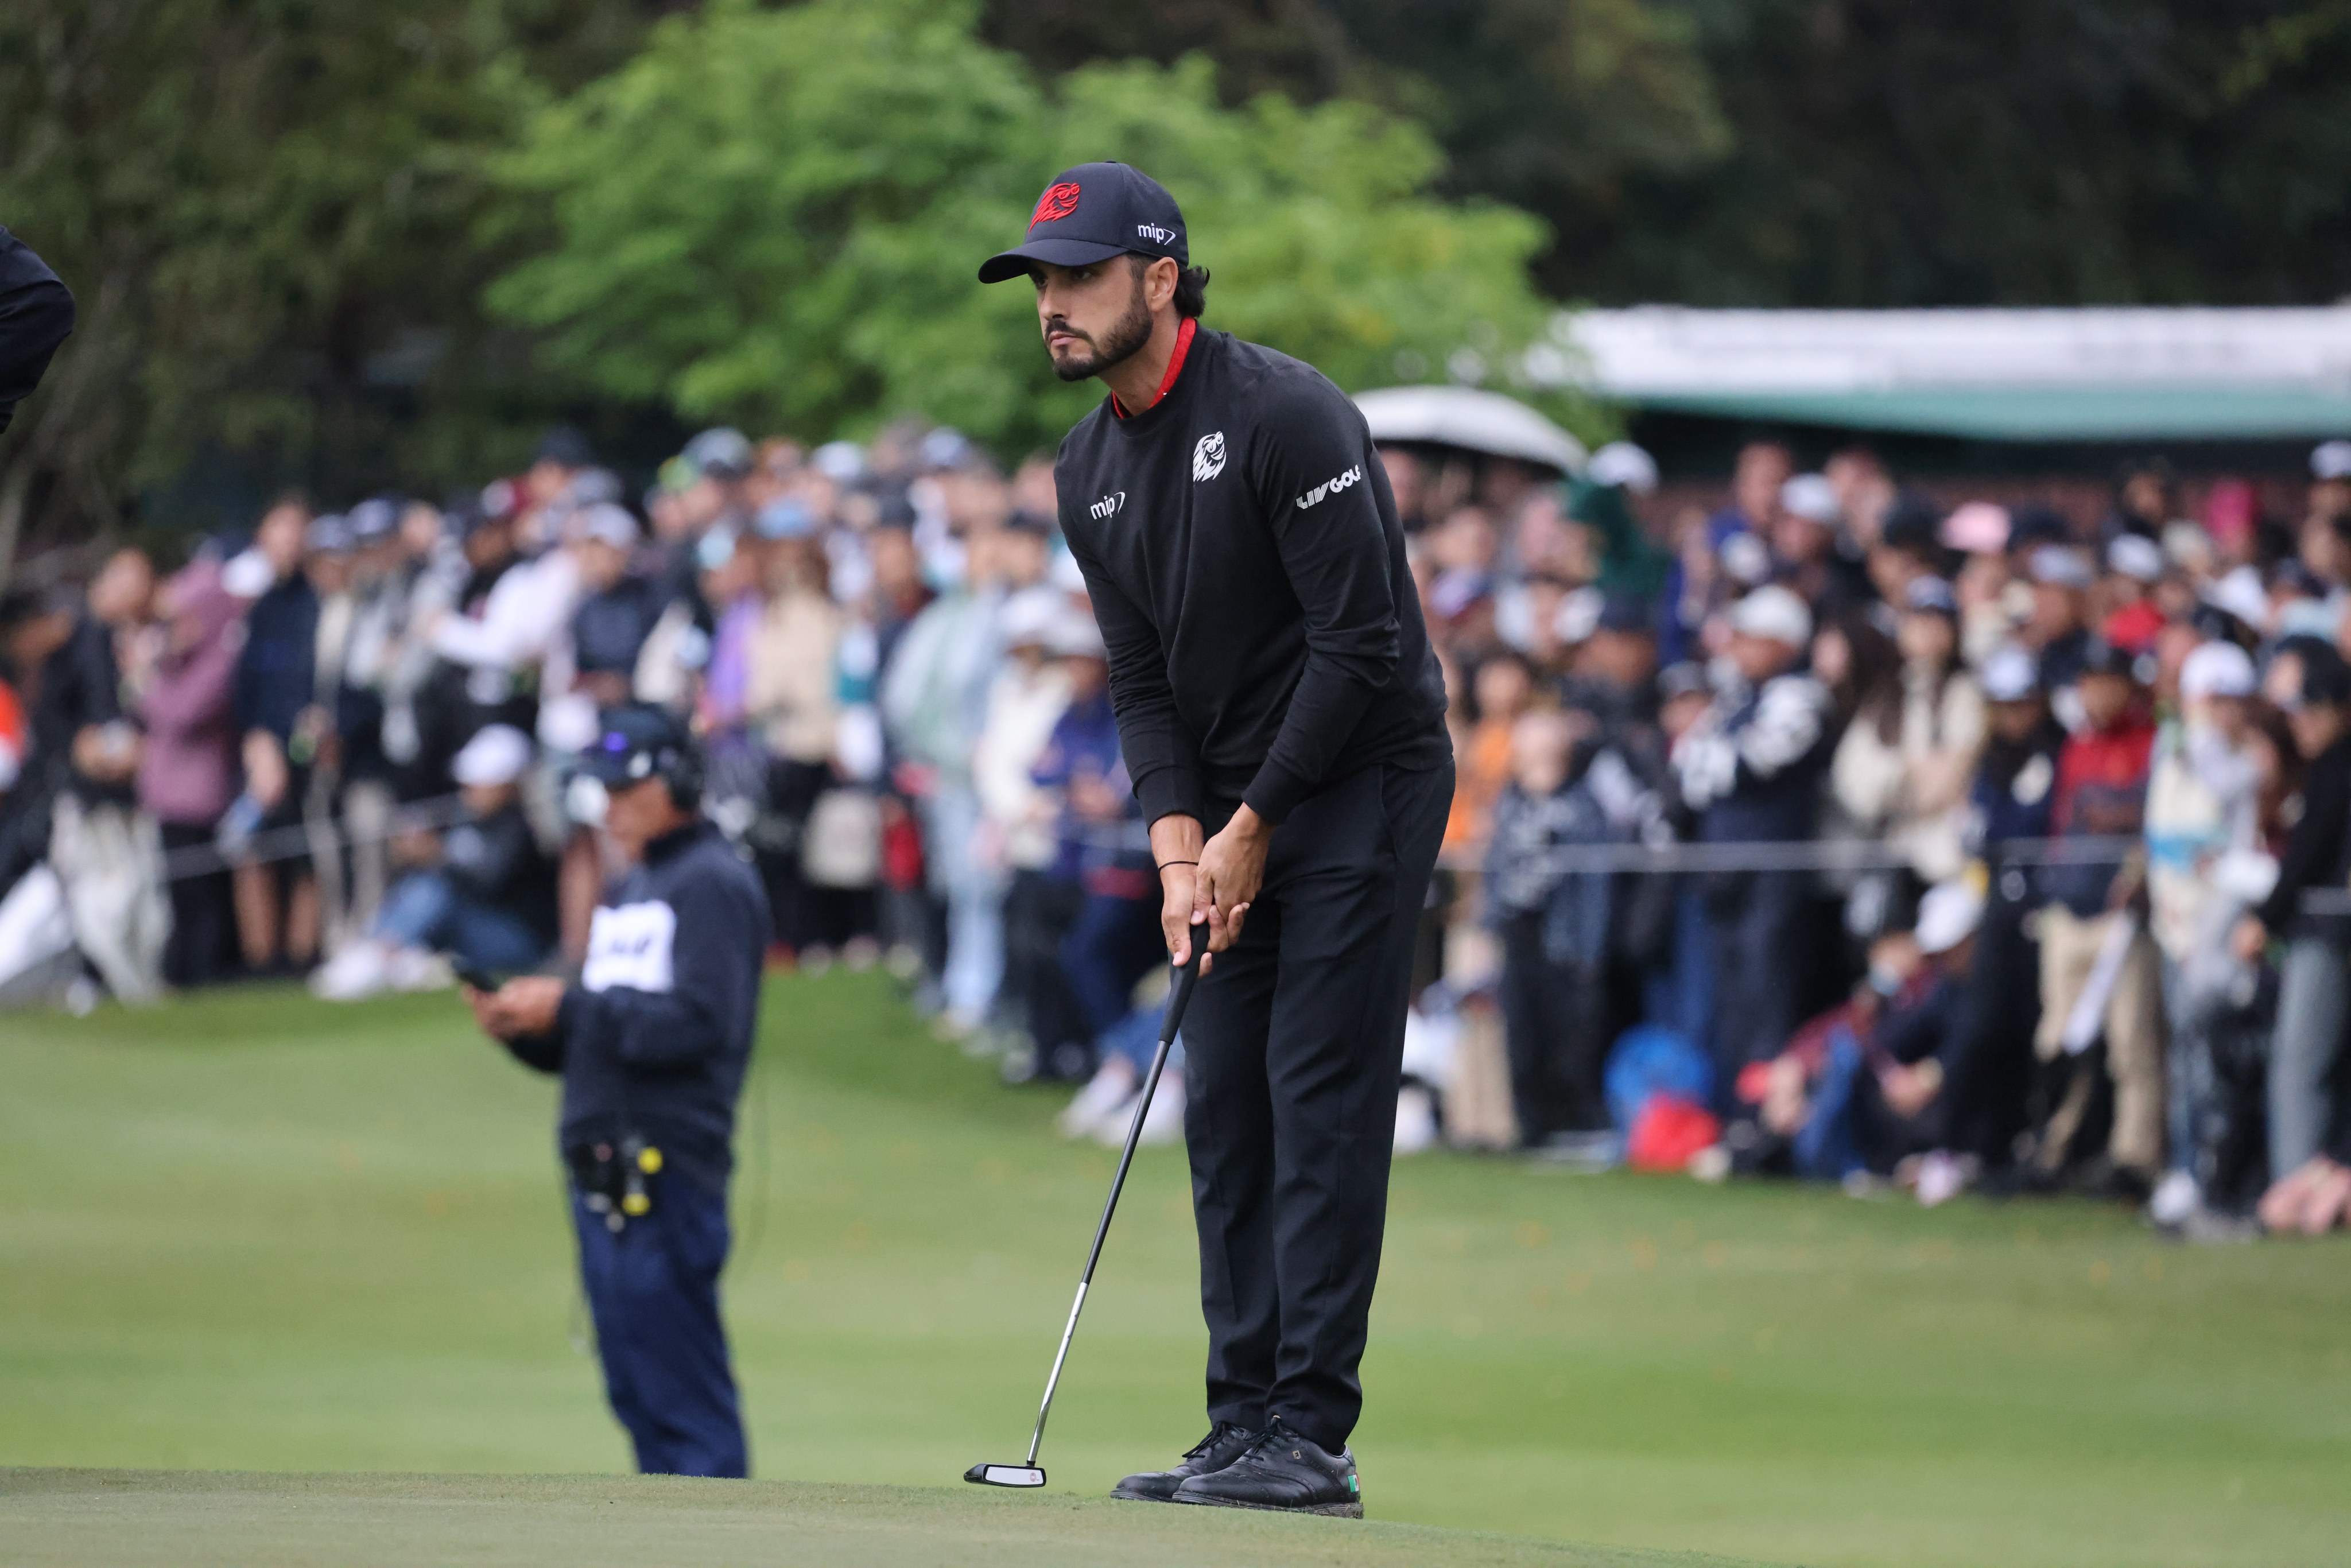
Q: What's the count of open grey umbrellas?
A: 1